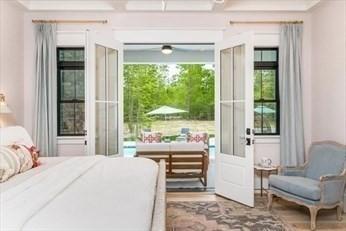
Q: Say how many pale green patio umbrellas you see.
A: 2